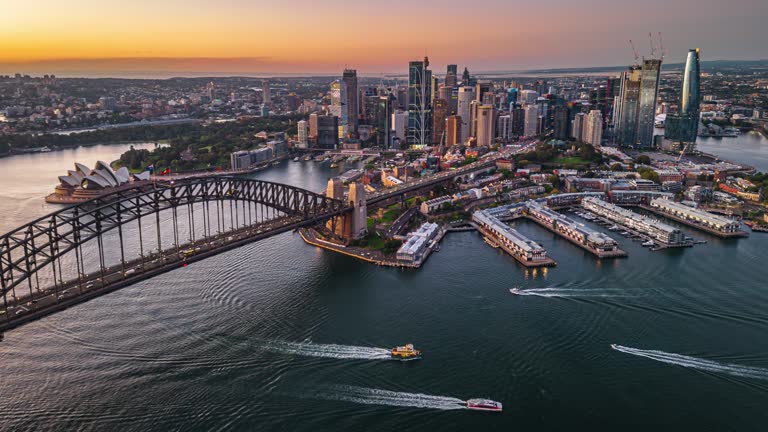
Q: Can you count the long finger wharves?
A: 4